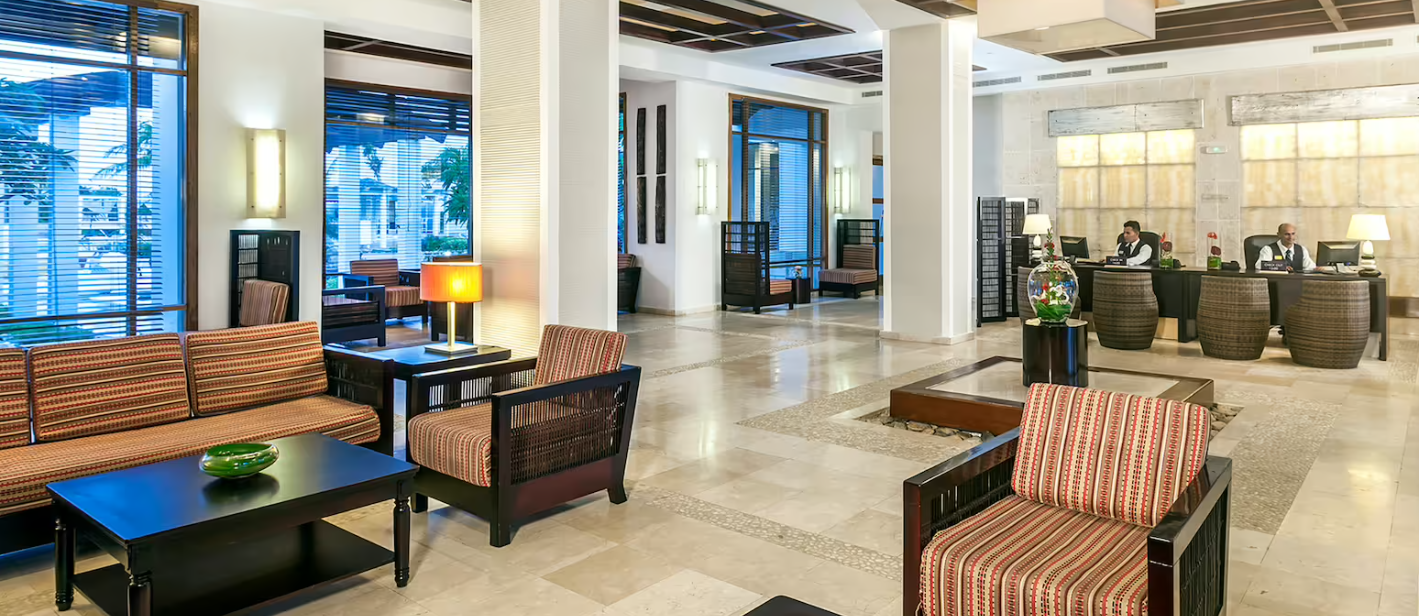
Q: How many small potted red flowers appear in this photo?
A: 2